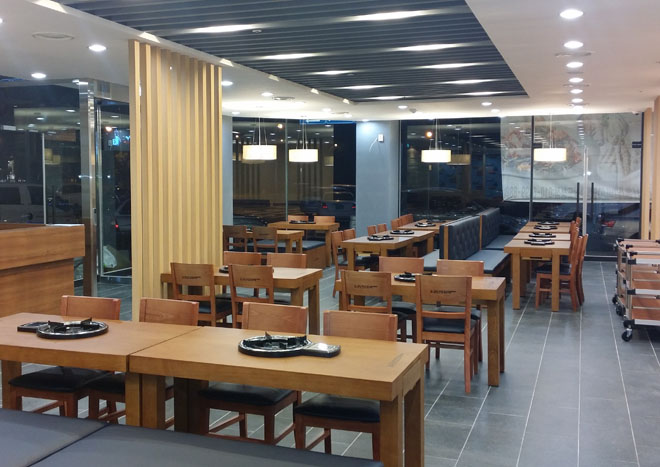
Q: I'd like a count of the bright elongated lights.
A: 10